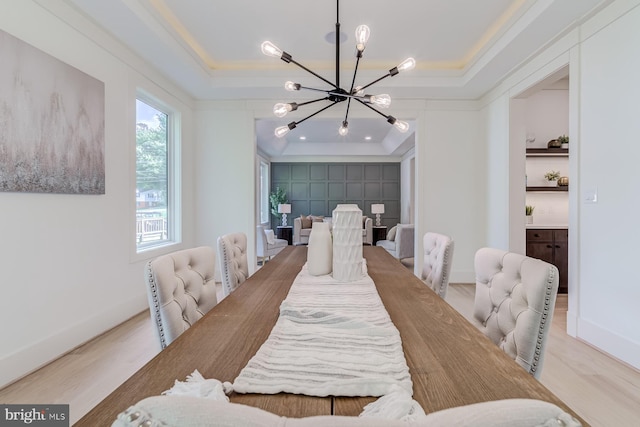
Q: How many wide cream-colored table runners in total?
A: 1